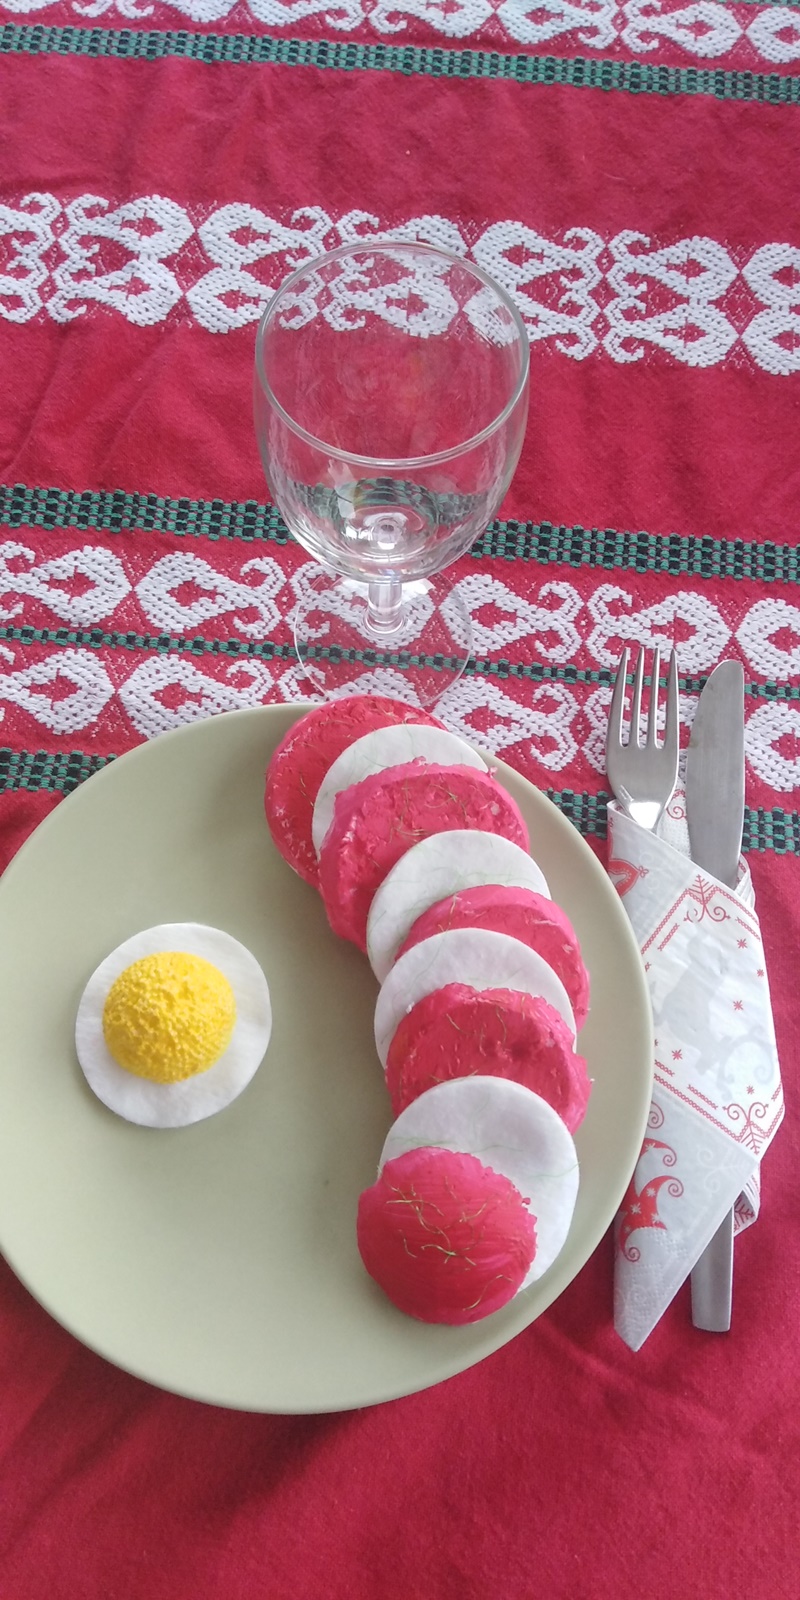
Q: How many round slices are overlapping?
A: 9